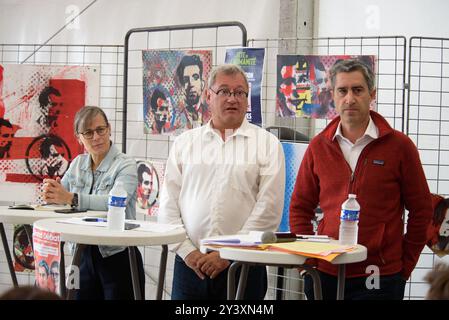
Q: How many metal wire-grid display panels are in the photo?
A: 4